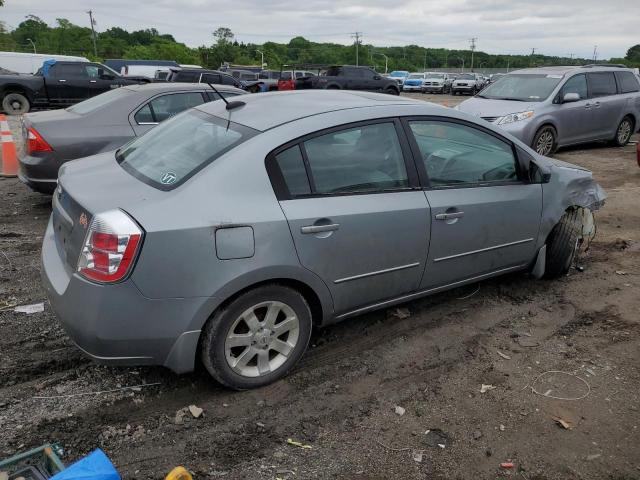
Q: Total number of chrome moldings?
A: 2